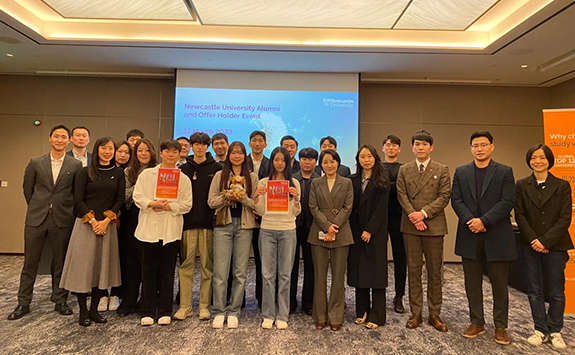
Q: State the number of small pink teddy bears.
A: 0